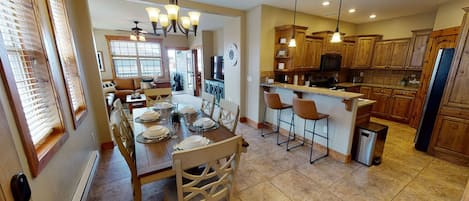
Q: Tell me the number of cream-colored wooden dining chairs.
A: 6